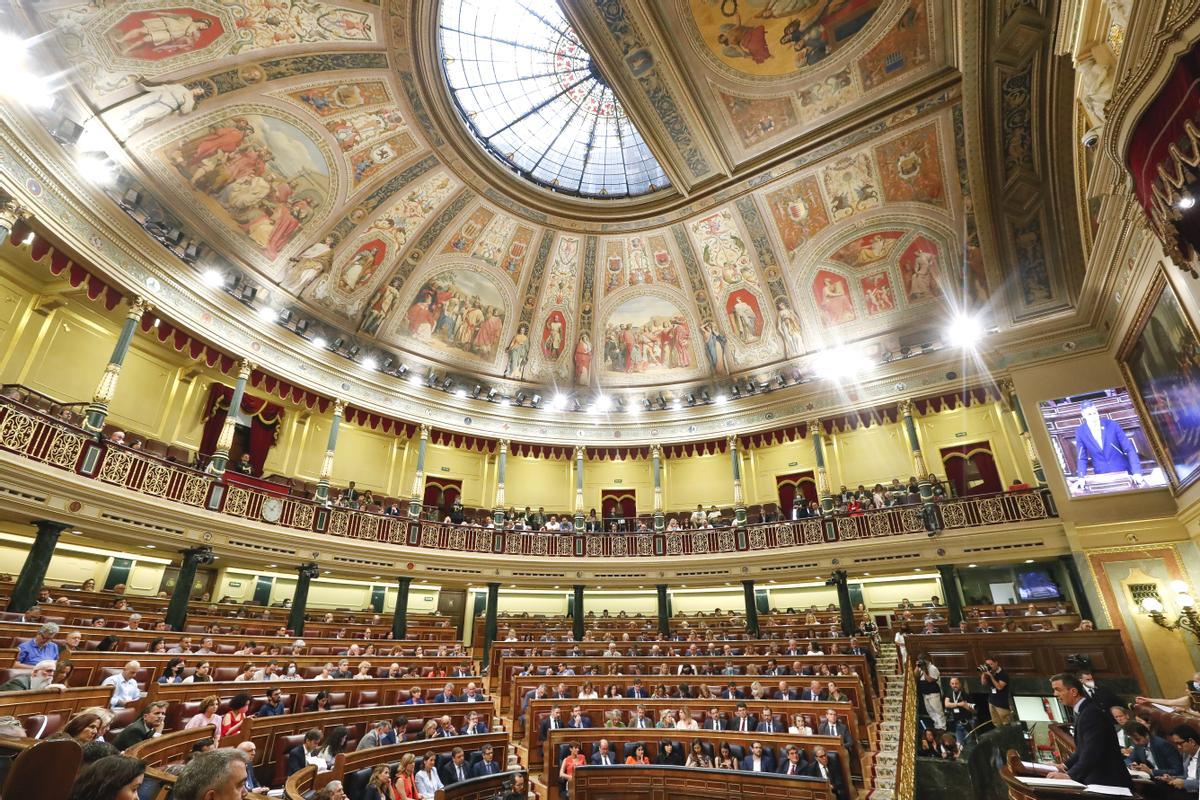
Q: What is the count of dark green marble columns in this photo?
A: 11